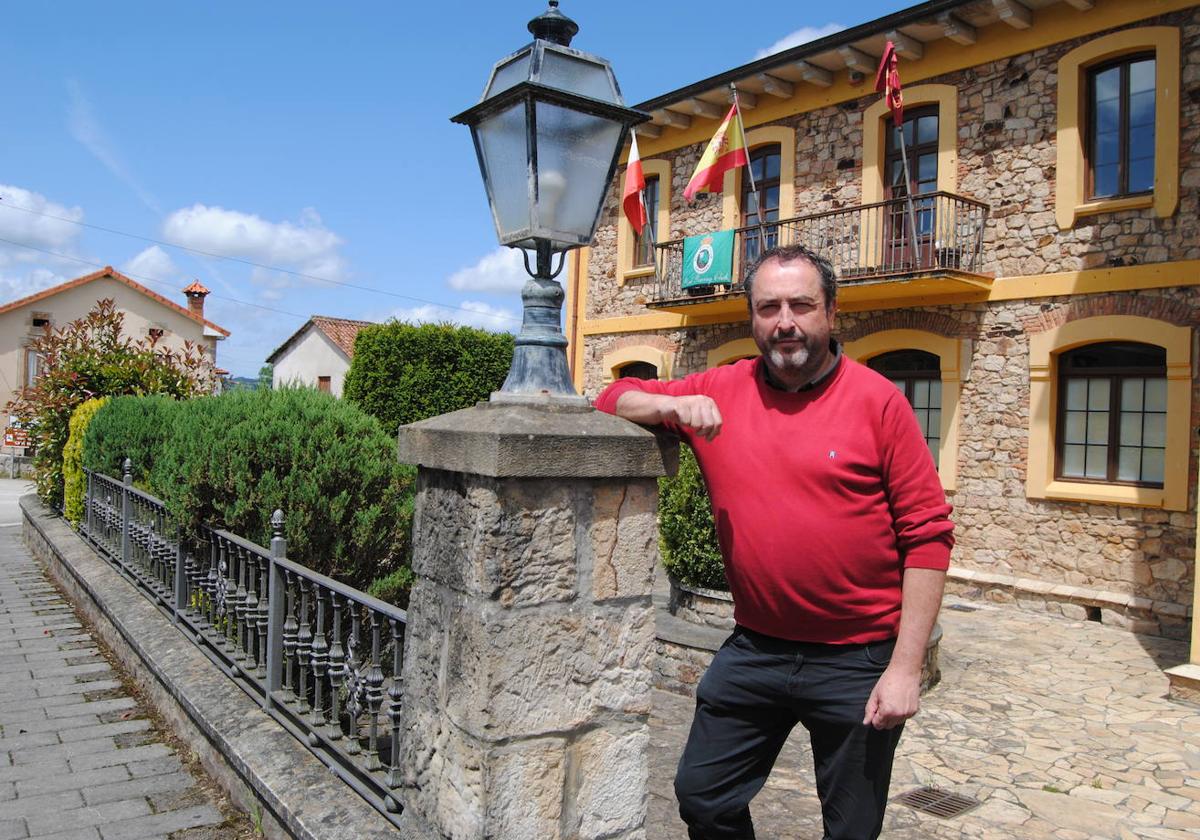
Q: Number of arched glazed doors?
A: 2